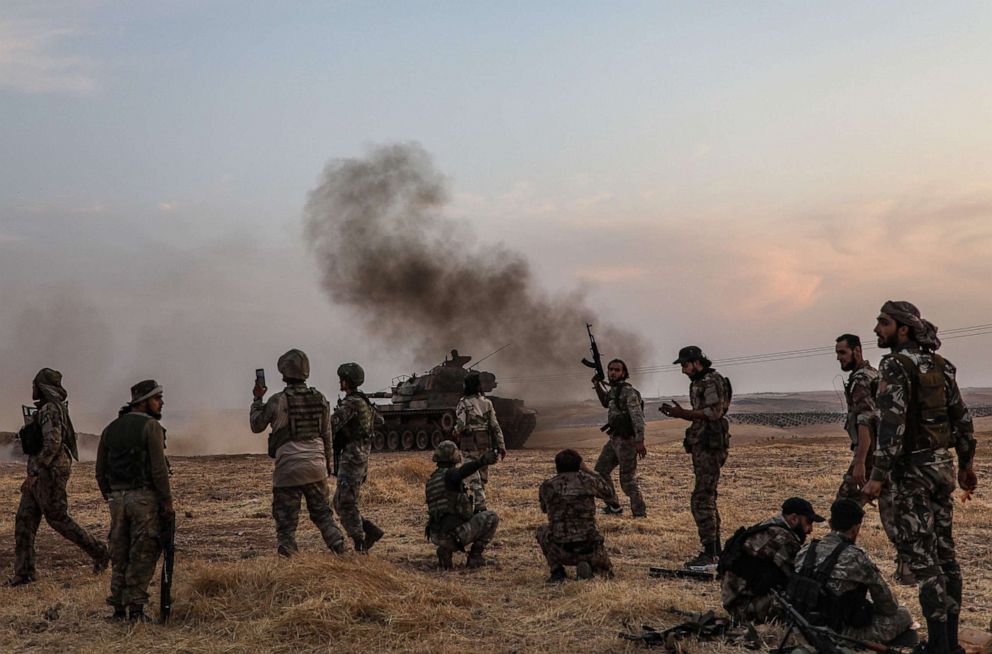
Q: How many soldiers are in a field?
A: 13